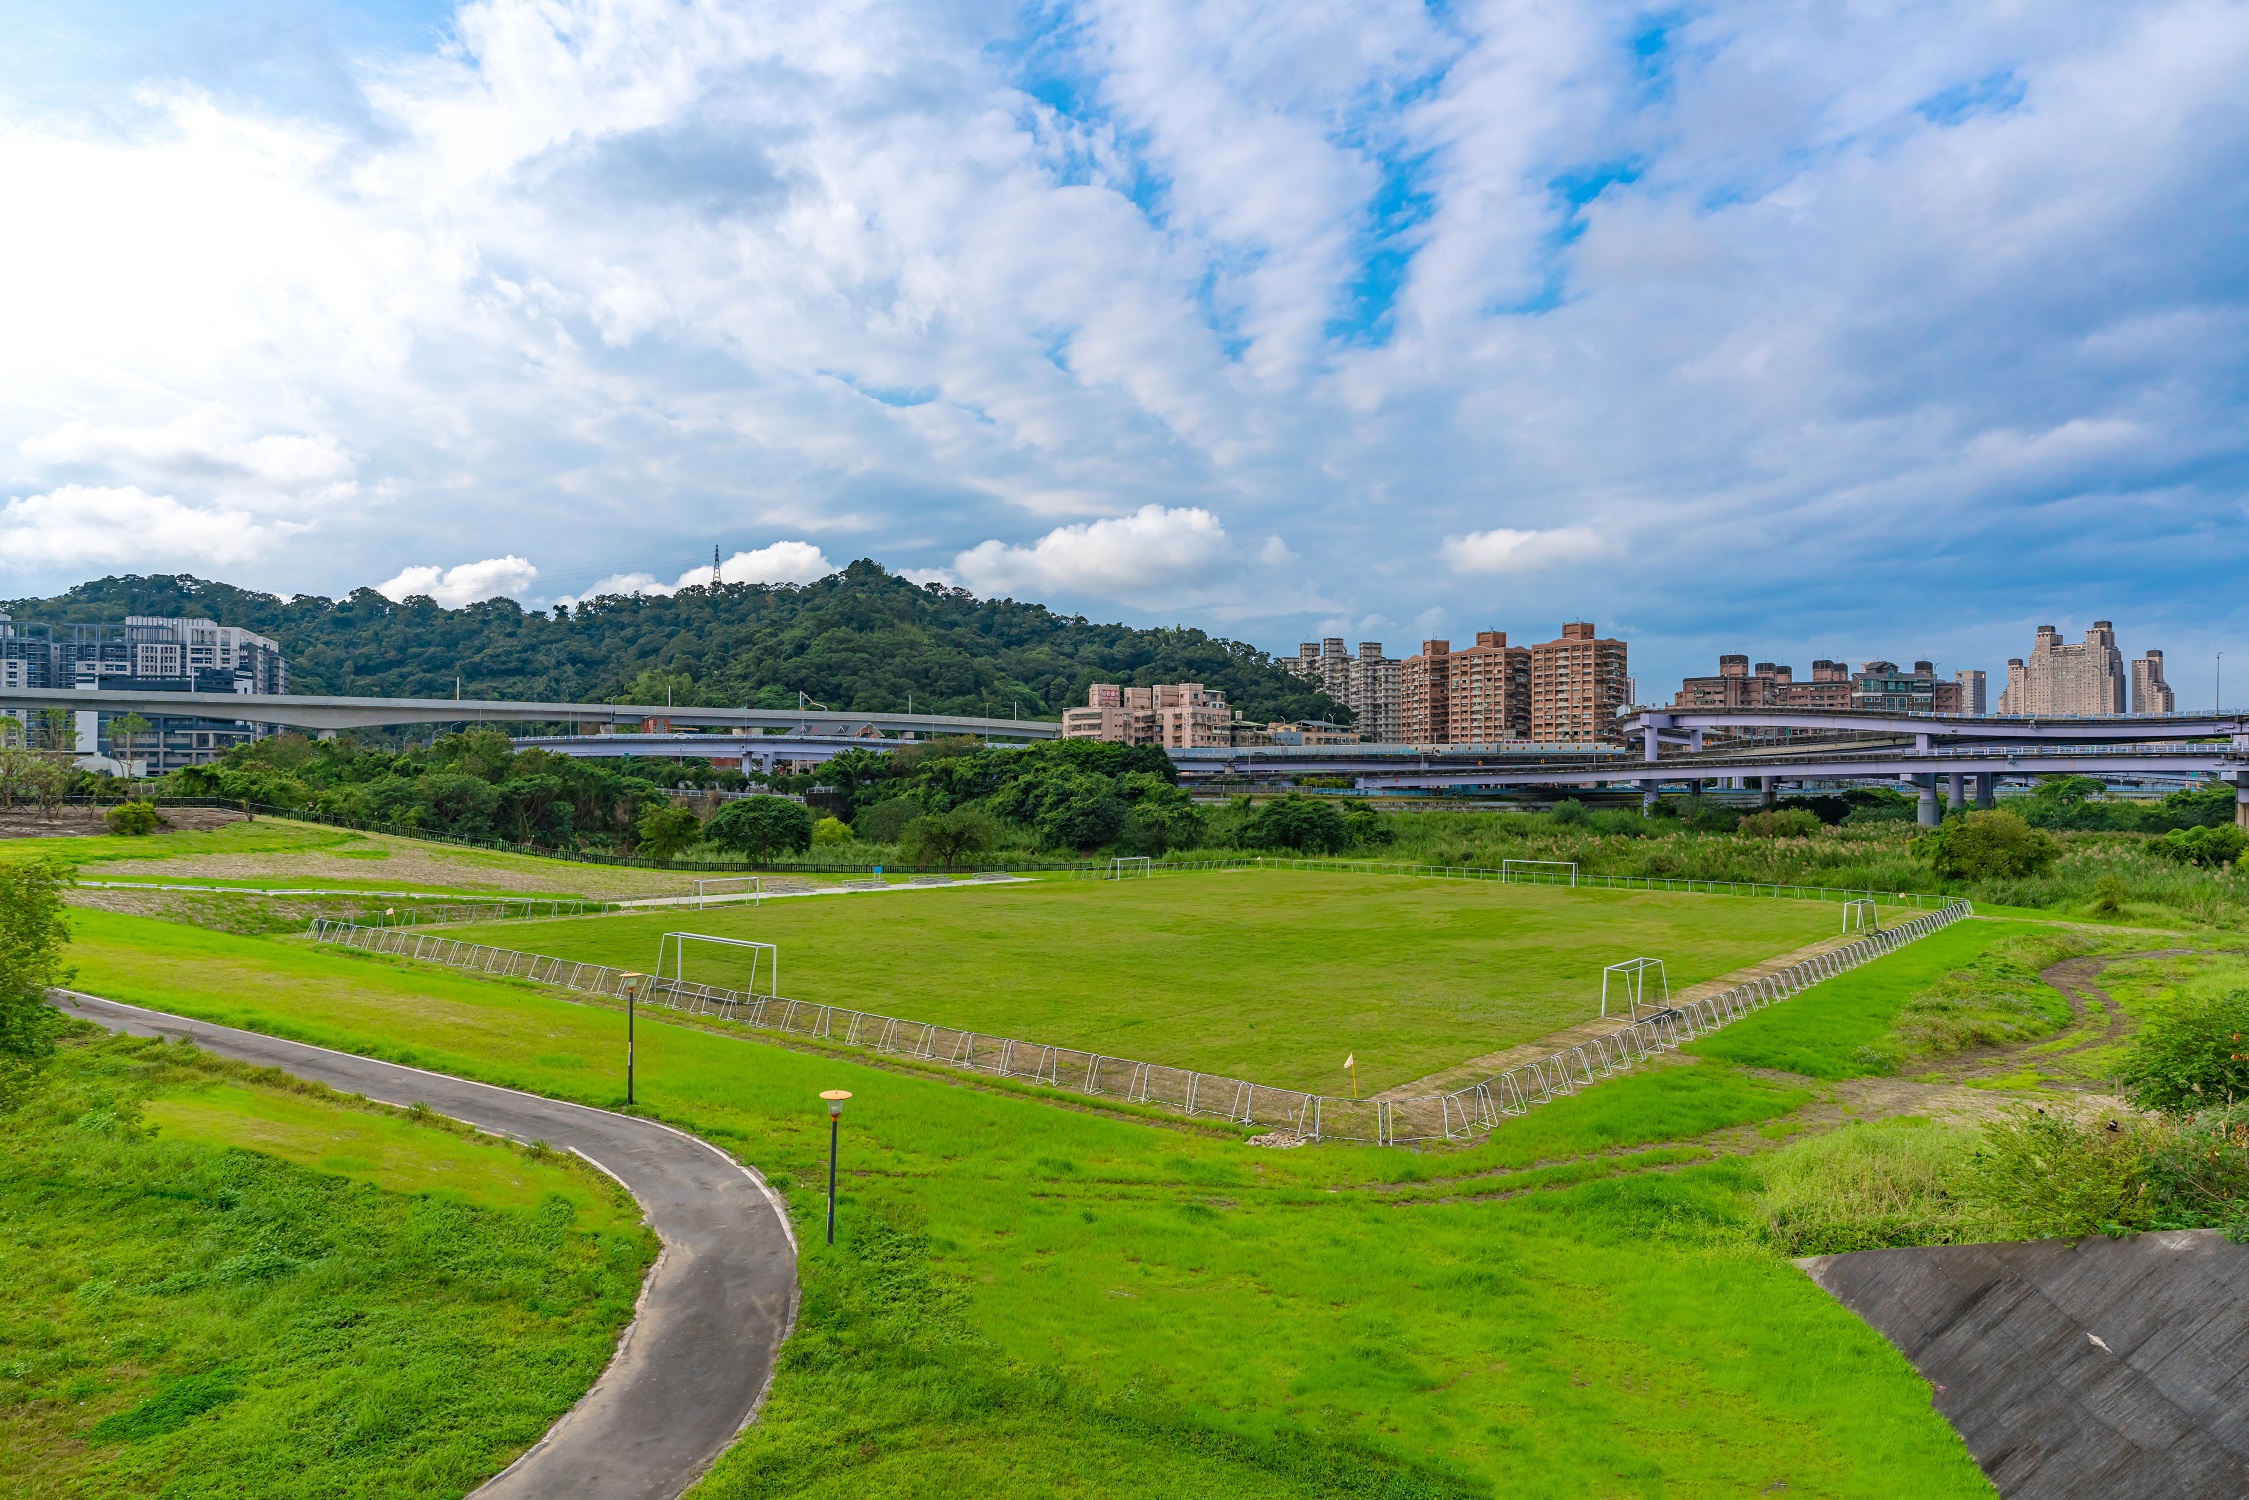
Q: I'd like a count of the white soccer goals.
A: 6